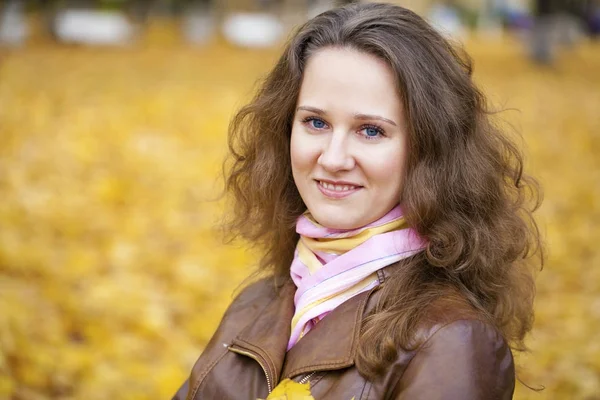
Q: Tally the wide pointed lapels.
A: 2